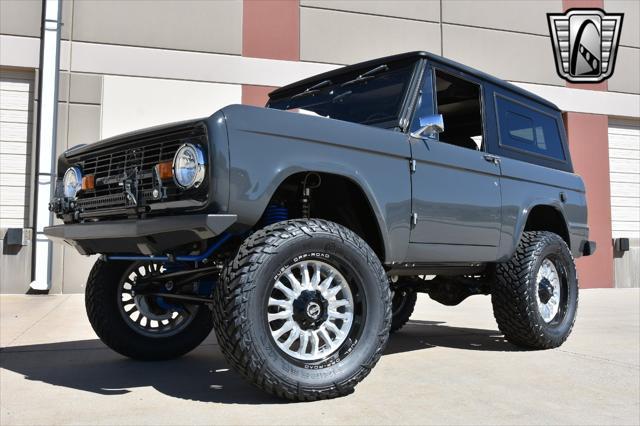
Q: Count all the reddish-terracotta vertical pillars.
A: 2